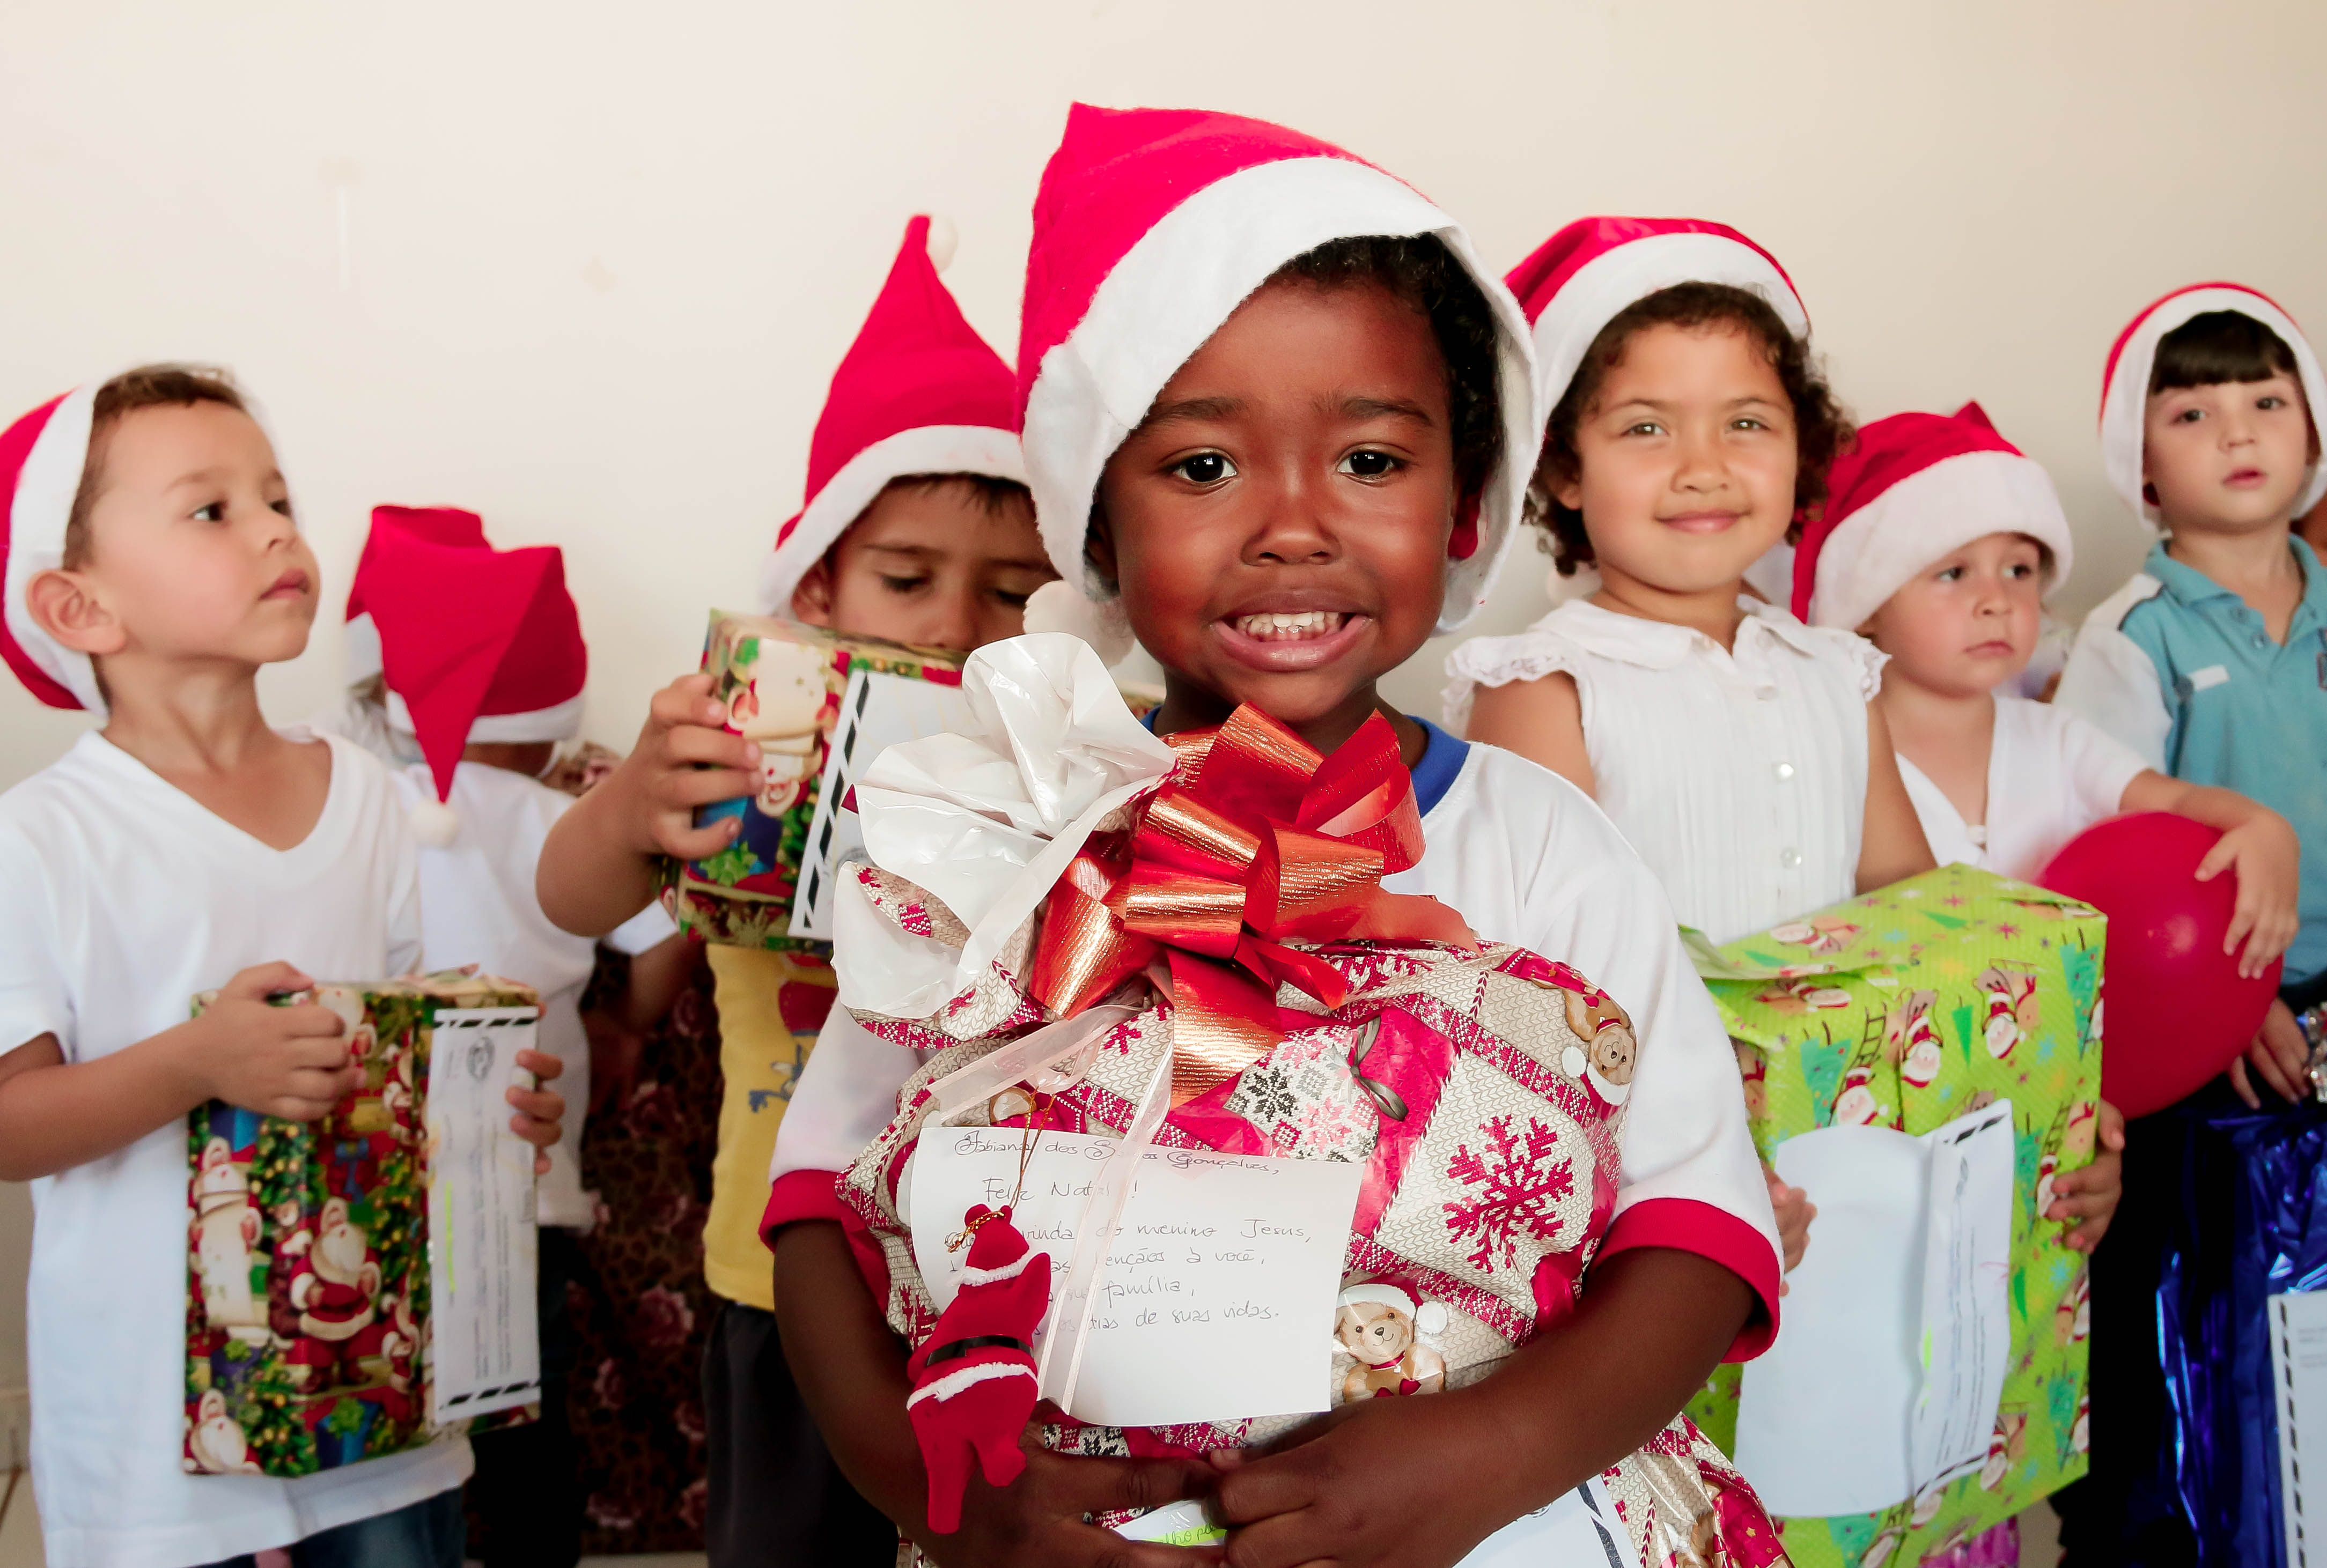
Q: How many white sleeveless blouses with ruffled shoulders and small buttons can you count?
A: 1